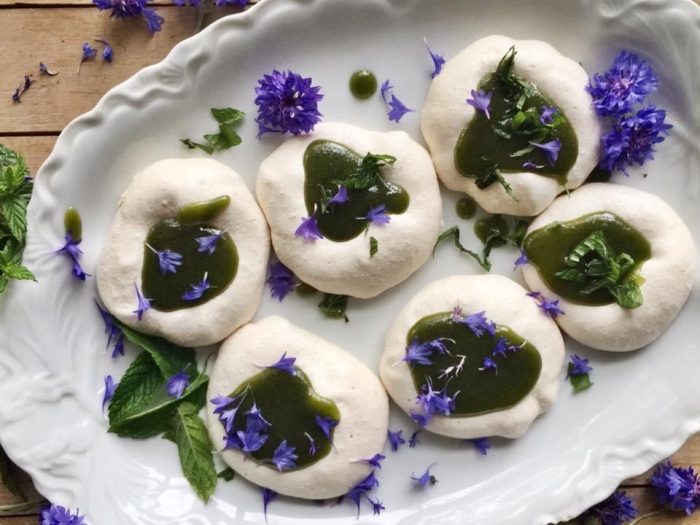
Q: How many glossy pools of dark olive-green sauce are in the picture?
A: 6